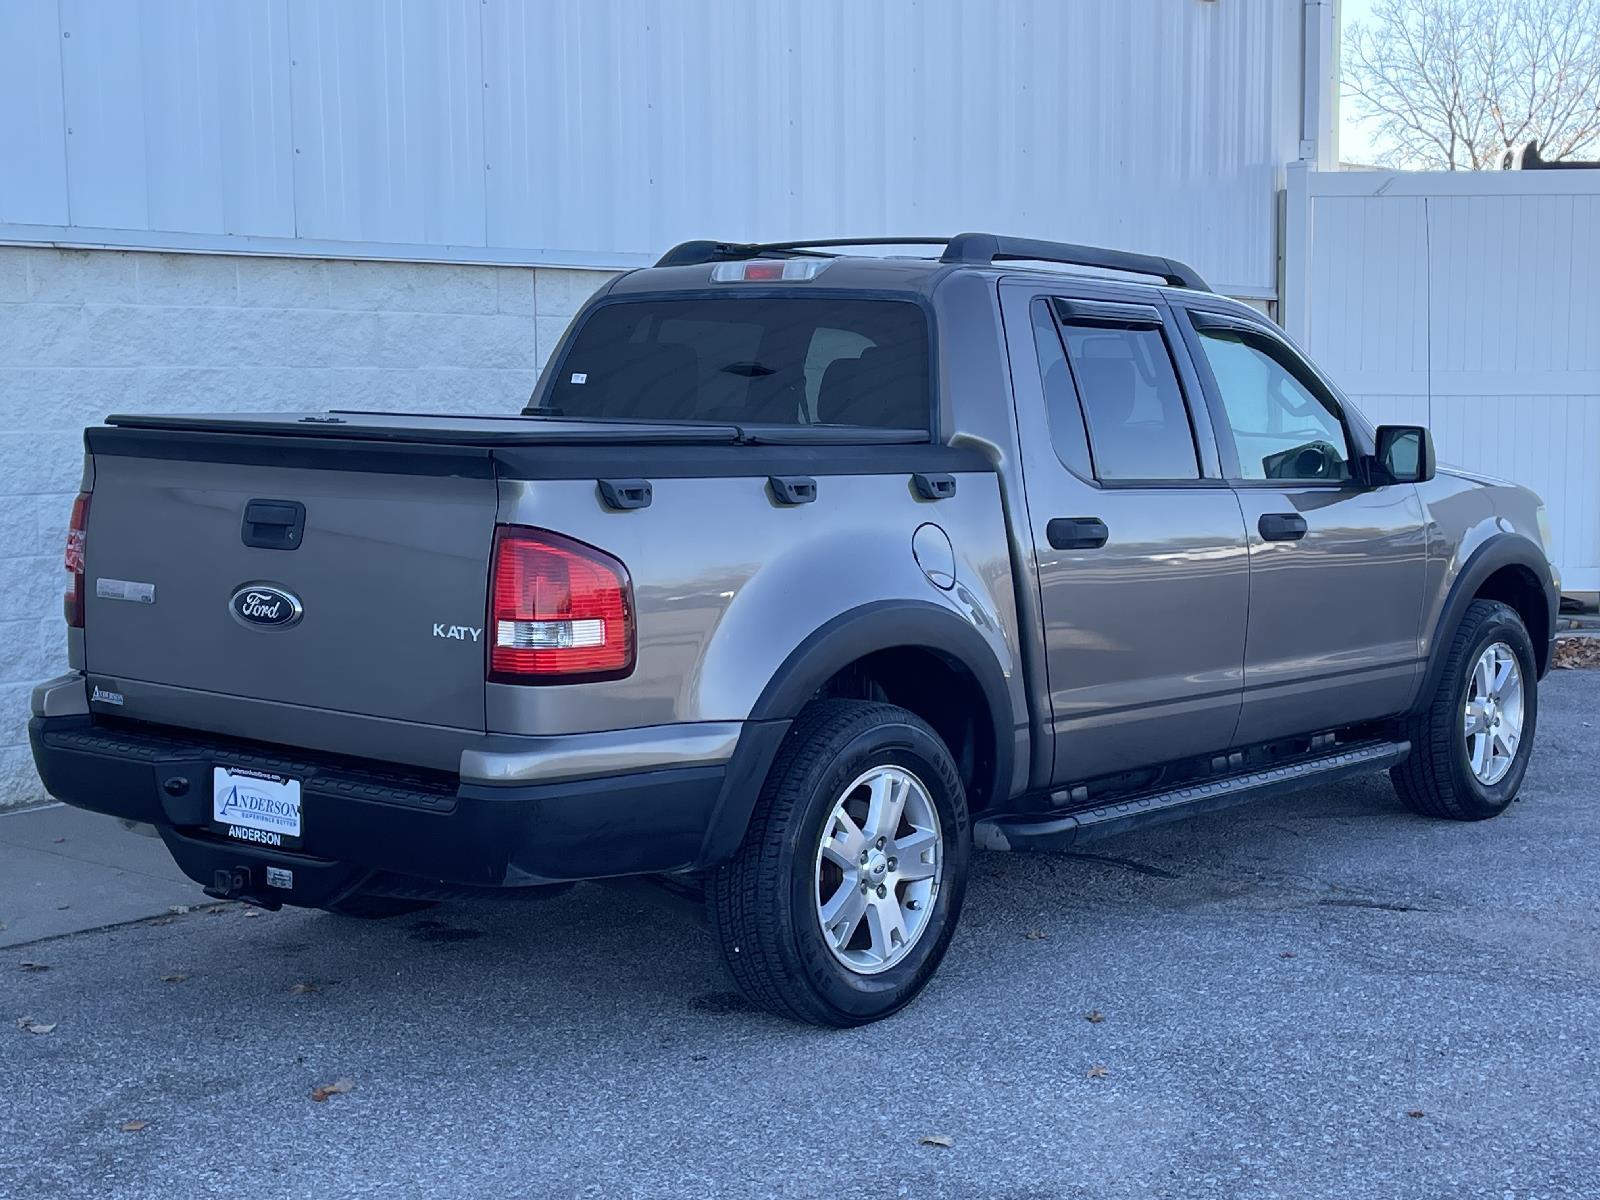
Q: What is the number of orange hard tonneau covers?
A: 0